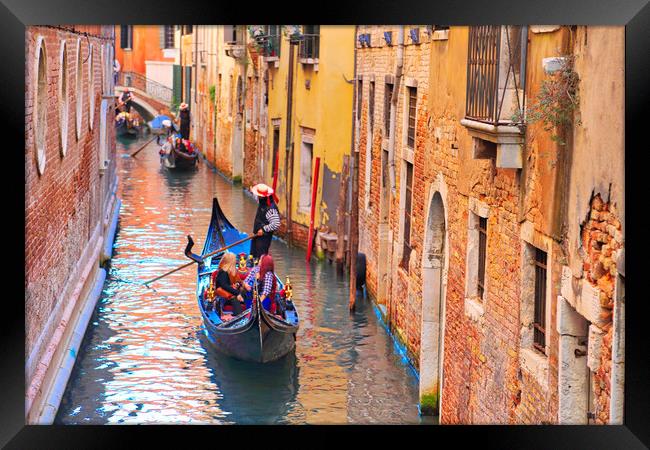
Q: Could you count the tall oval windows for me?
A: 4